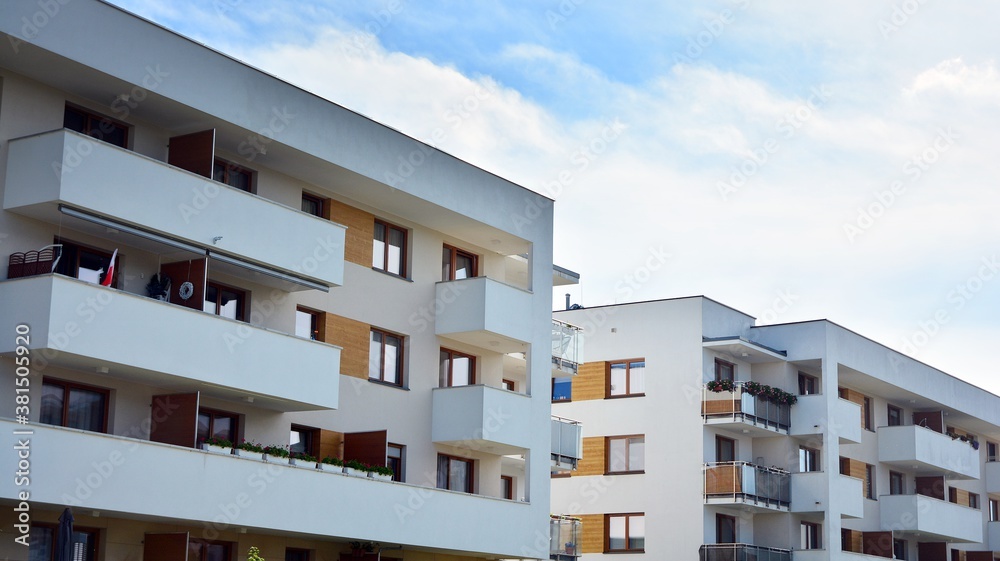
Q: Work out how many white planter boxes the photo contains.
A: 7